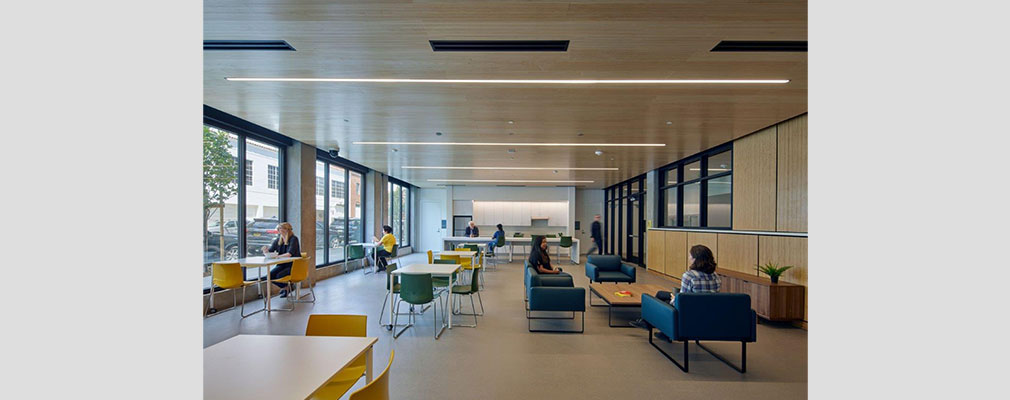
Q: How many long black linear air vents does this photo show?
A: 3